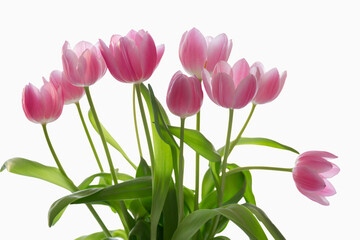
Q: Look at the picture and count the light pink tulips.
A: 9